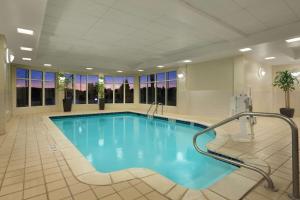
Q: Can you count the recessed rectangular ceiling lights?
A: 12